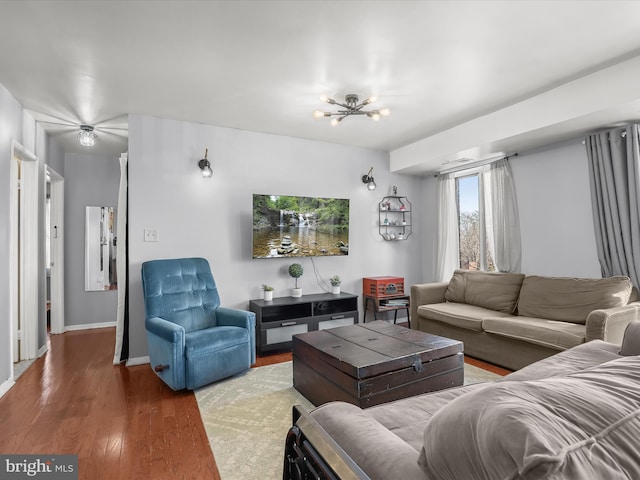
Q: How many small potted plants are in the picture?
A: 3